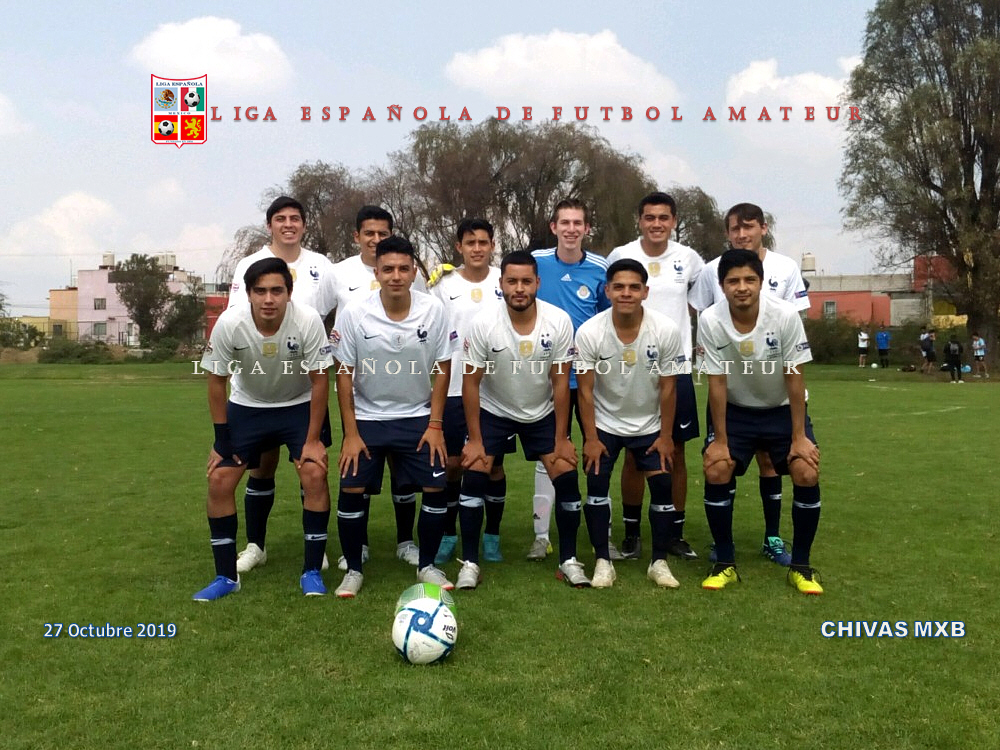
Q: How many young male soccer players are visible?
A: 11